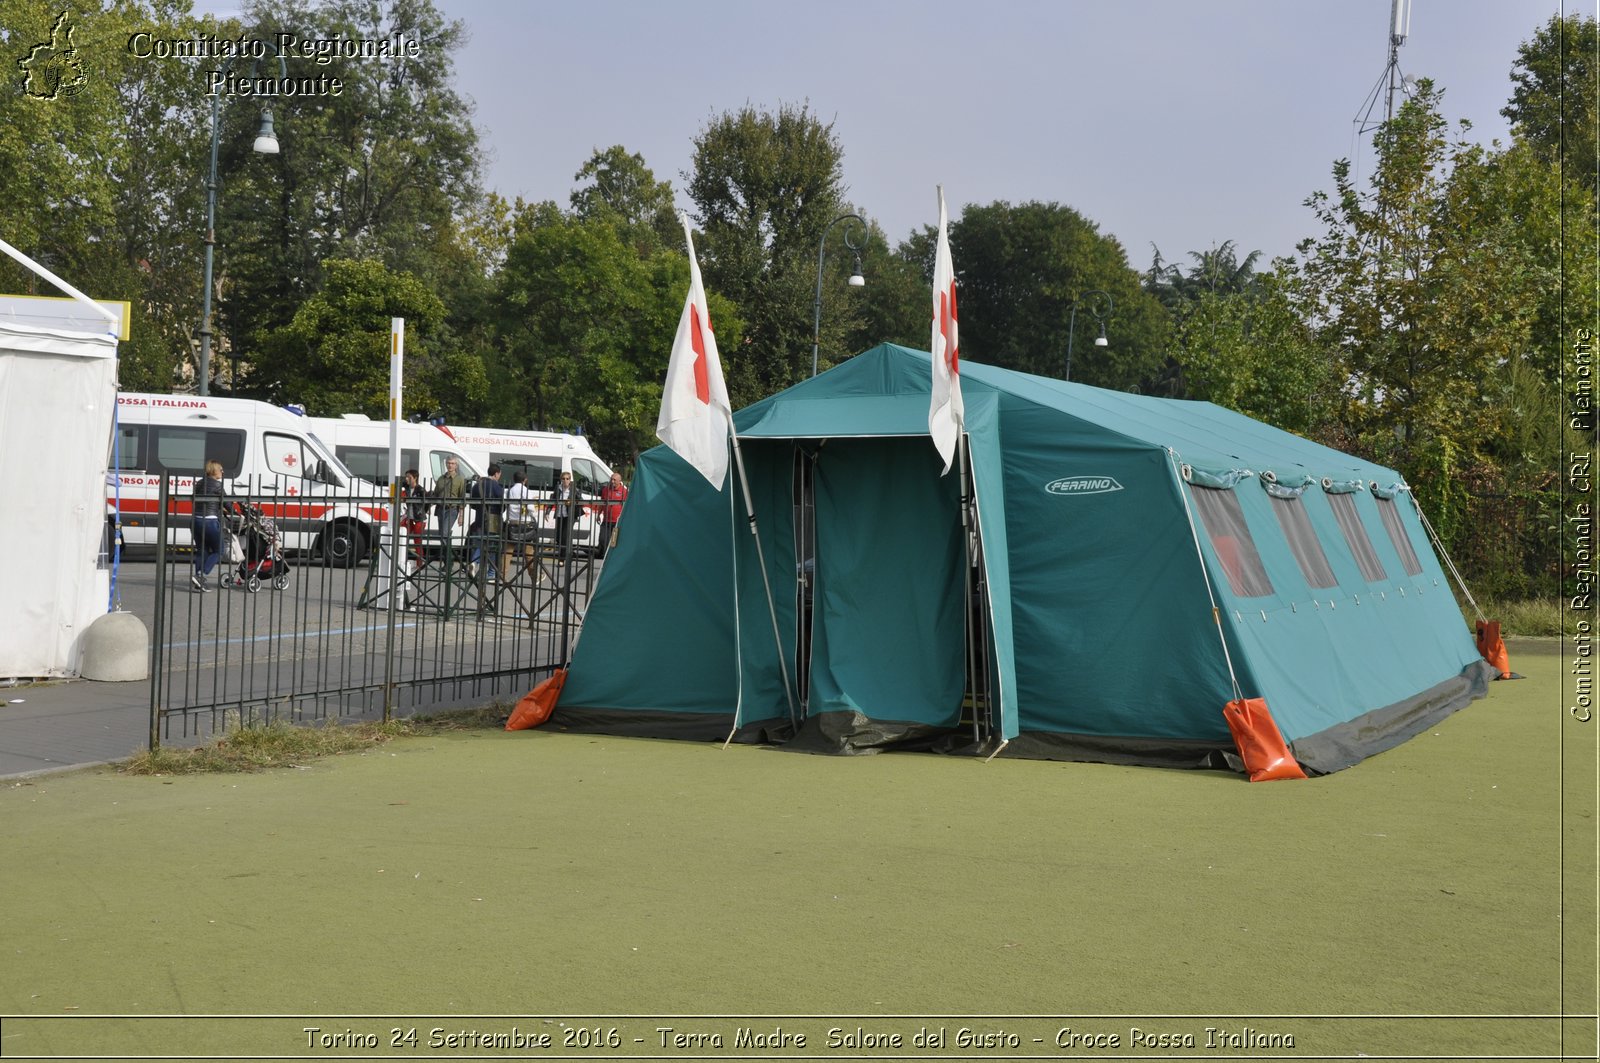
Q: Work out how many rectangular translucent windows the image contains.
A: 4